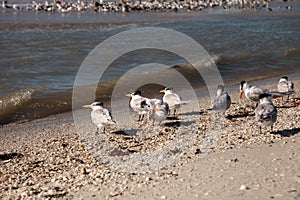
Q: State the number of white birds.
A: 8